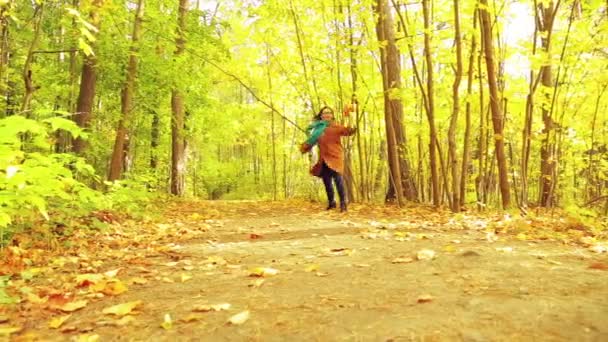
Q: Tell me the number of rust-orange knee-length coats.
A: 1